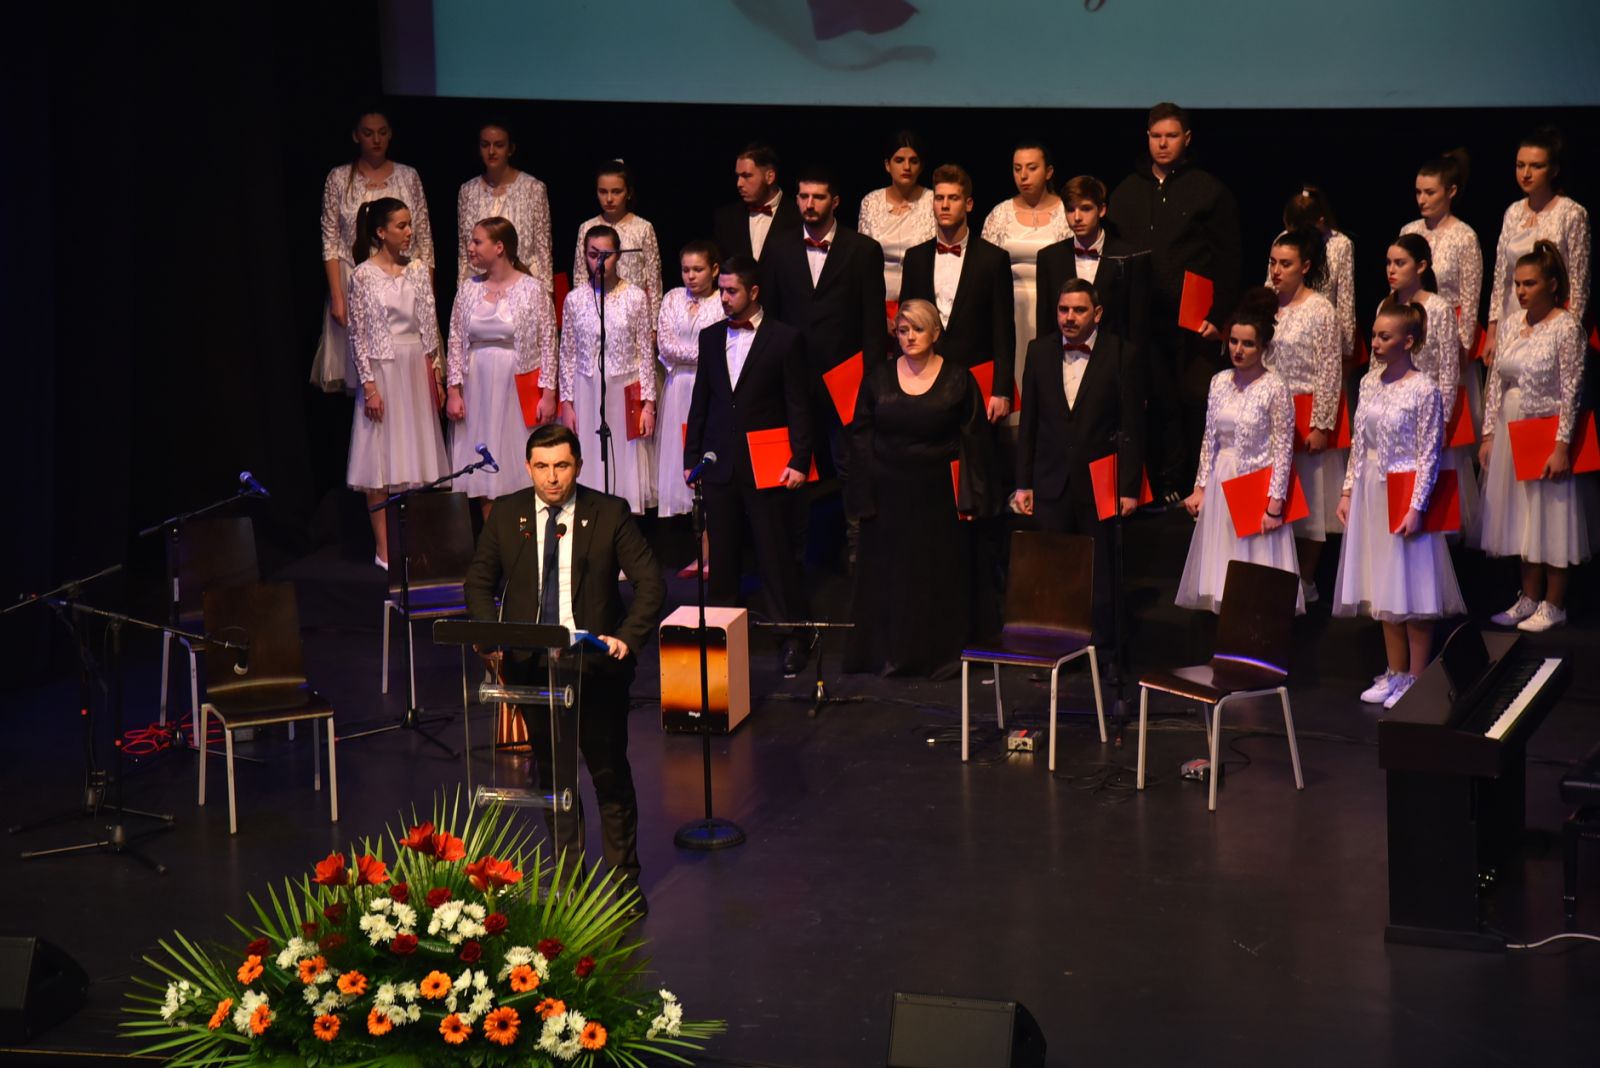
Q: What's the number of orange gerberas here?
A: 13